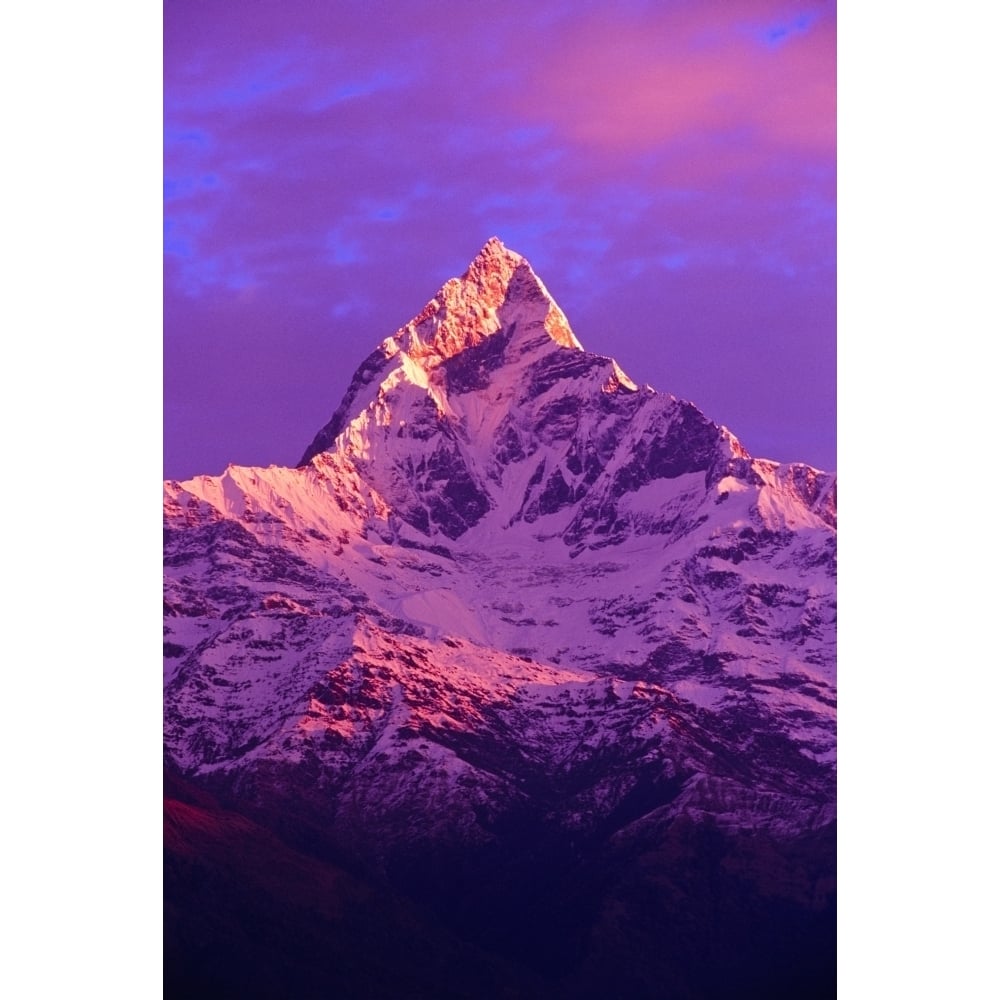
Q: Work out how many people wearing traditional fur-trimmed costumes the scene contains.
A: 0